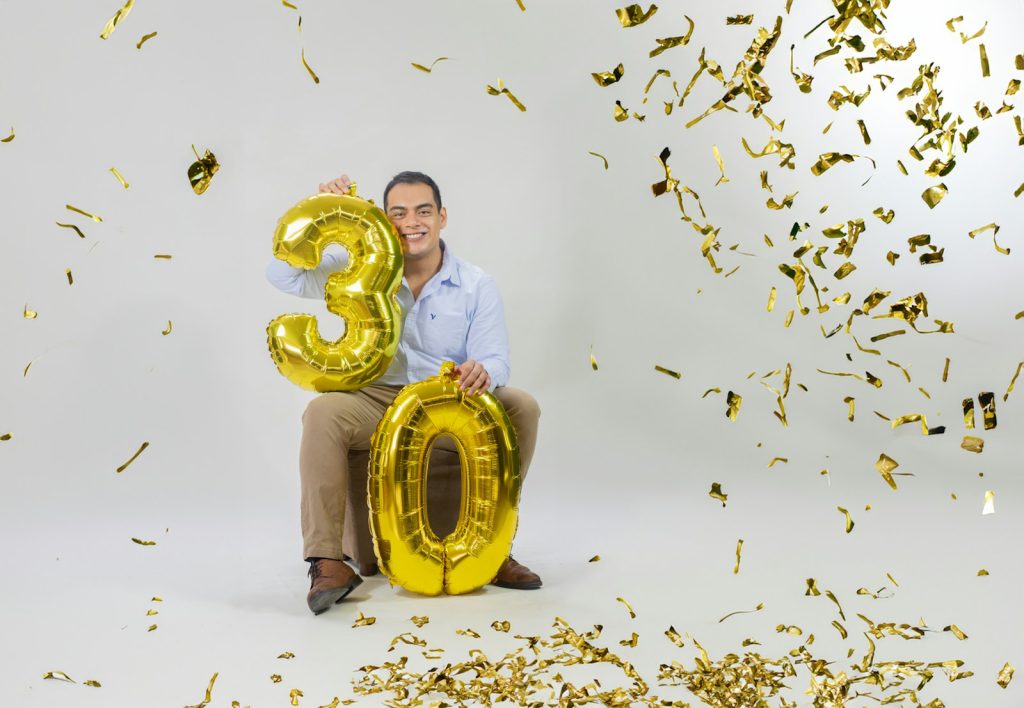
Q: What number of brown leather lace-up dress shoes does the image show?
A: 2